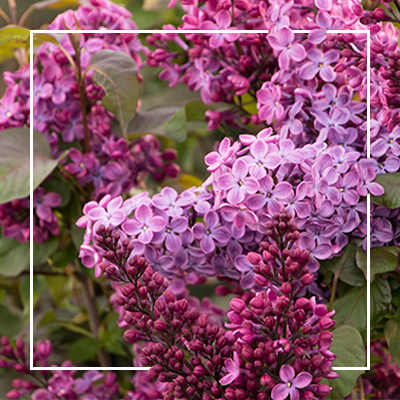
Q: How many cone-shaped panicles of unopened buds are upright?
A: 2